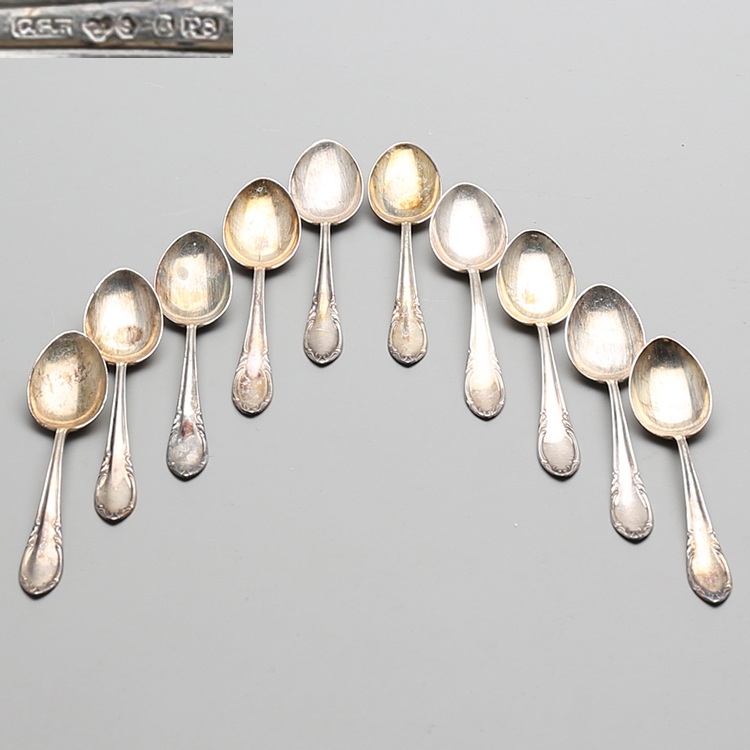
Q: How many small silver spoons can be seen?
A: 10